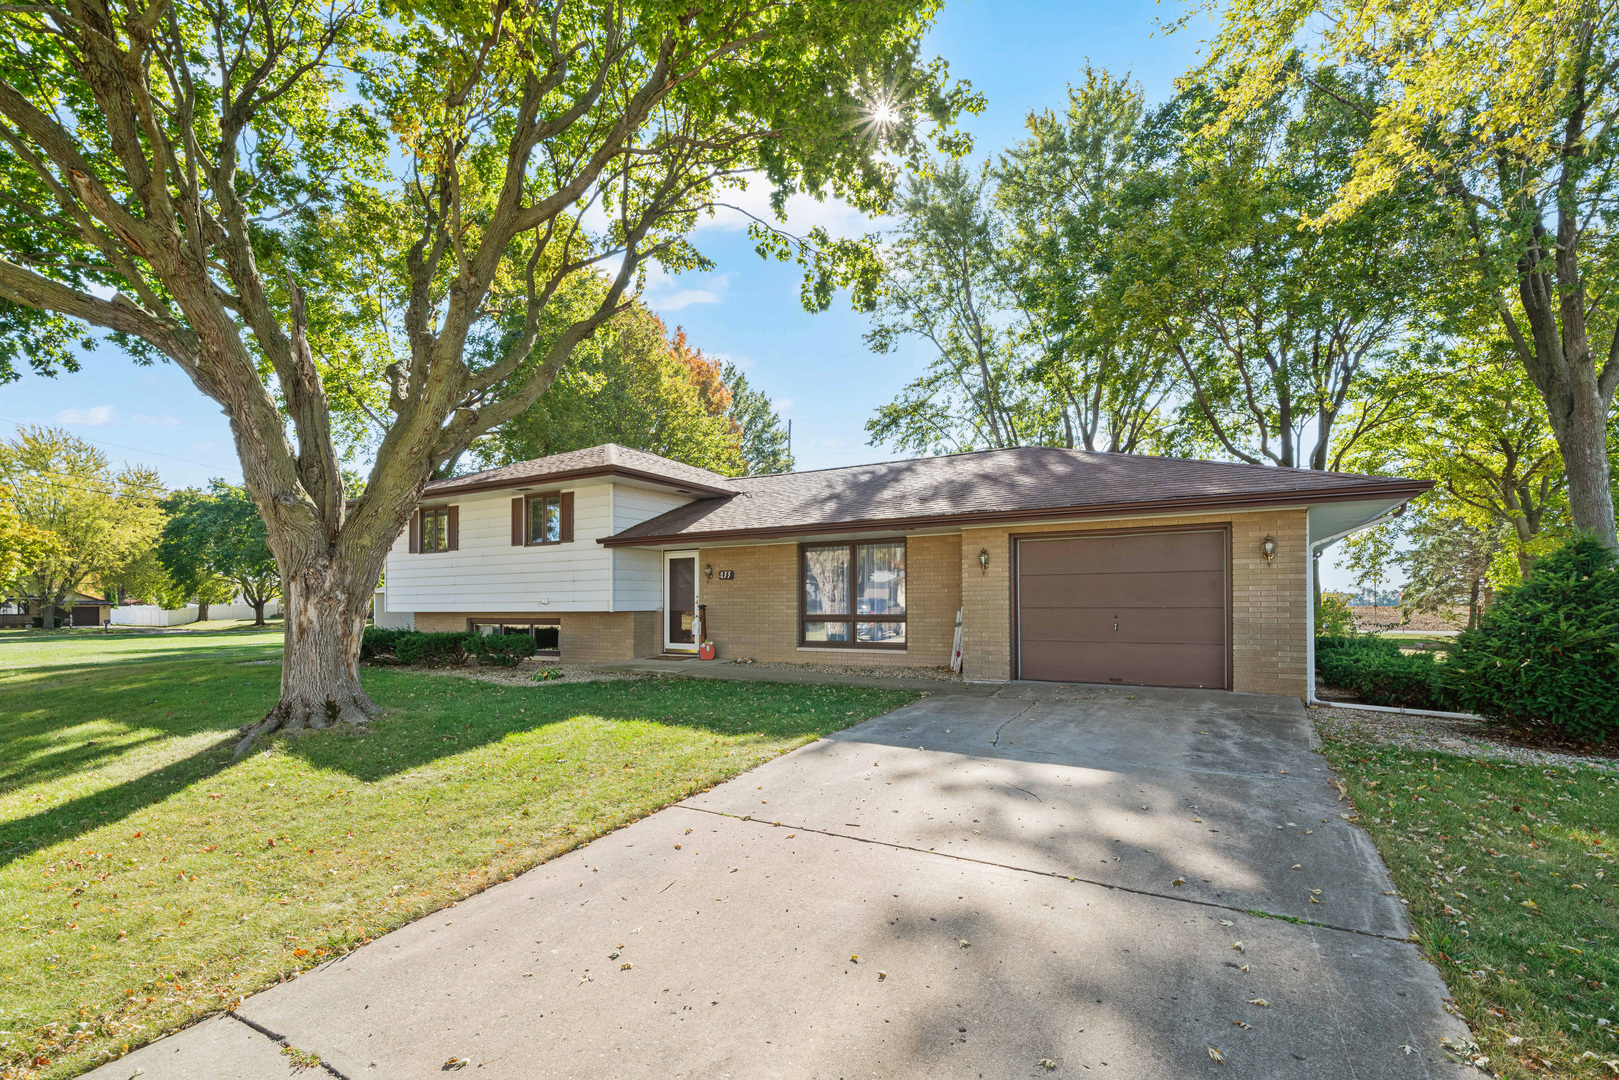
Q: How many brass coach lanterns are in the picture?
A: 3